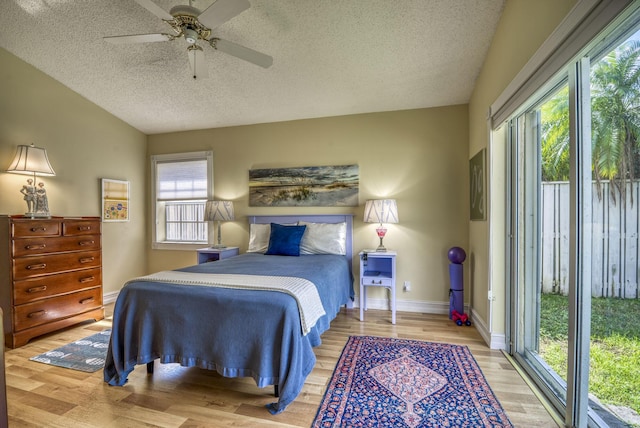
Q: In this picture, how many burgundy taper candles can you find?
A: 0